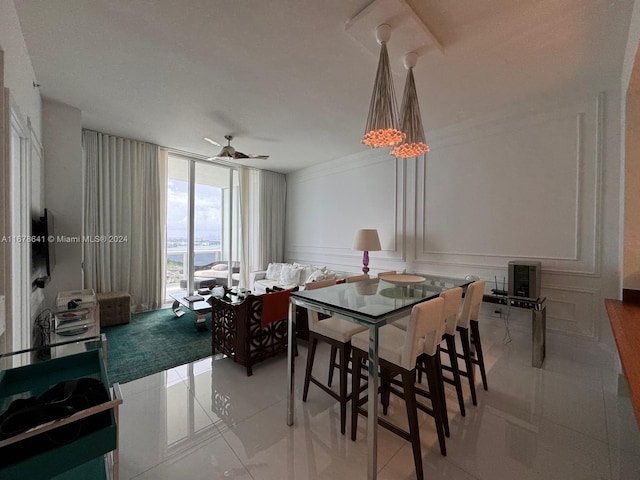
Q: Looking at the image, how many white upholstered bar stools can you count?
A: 6